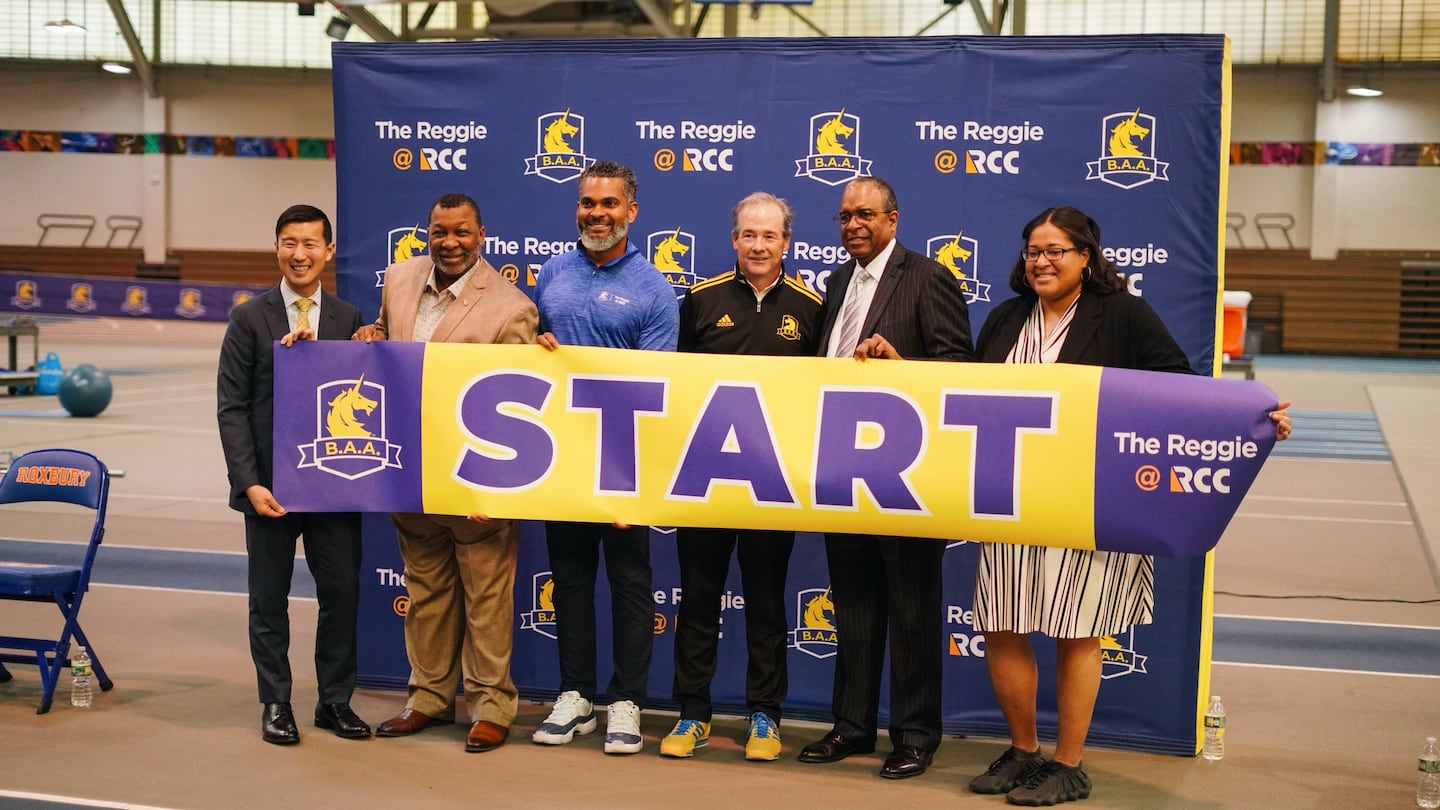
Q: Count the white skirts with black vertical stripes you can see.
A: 1